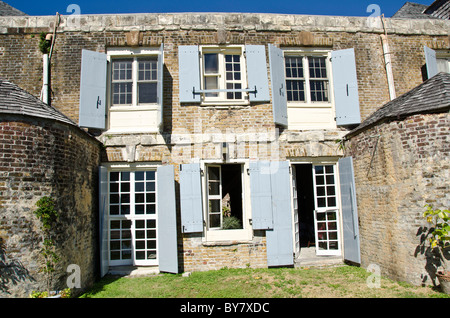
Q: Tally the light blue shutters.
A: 13